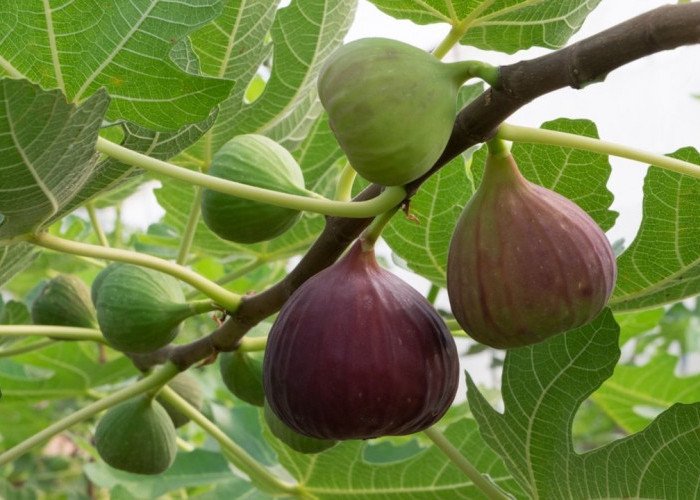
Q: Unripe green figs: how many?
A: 8